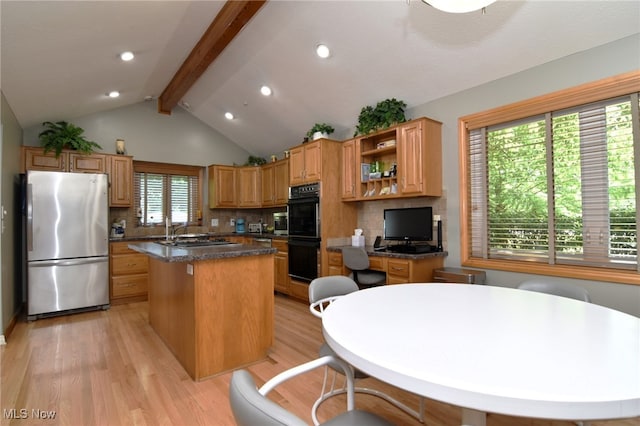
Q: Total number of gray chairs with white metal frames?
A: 3